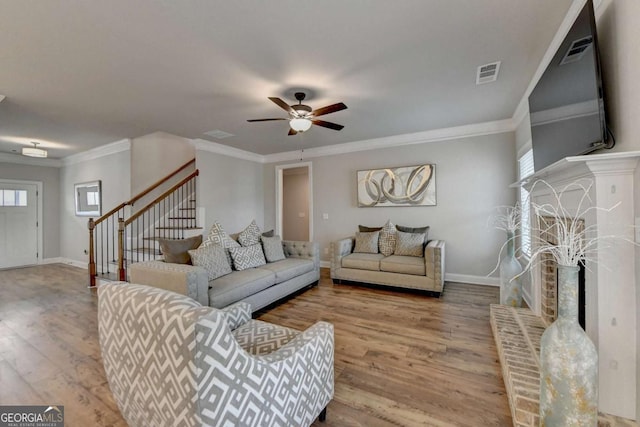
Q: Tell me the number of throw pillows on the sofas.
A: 13